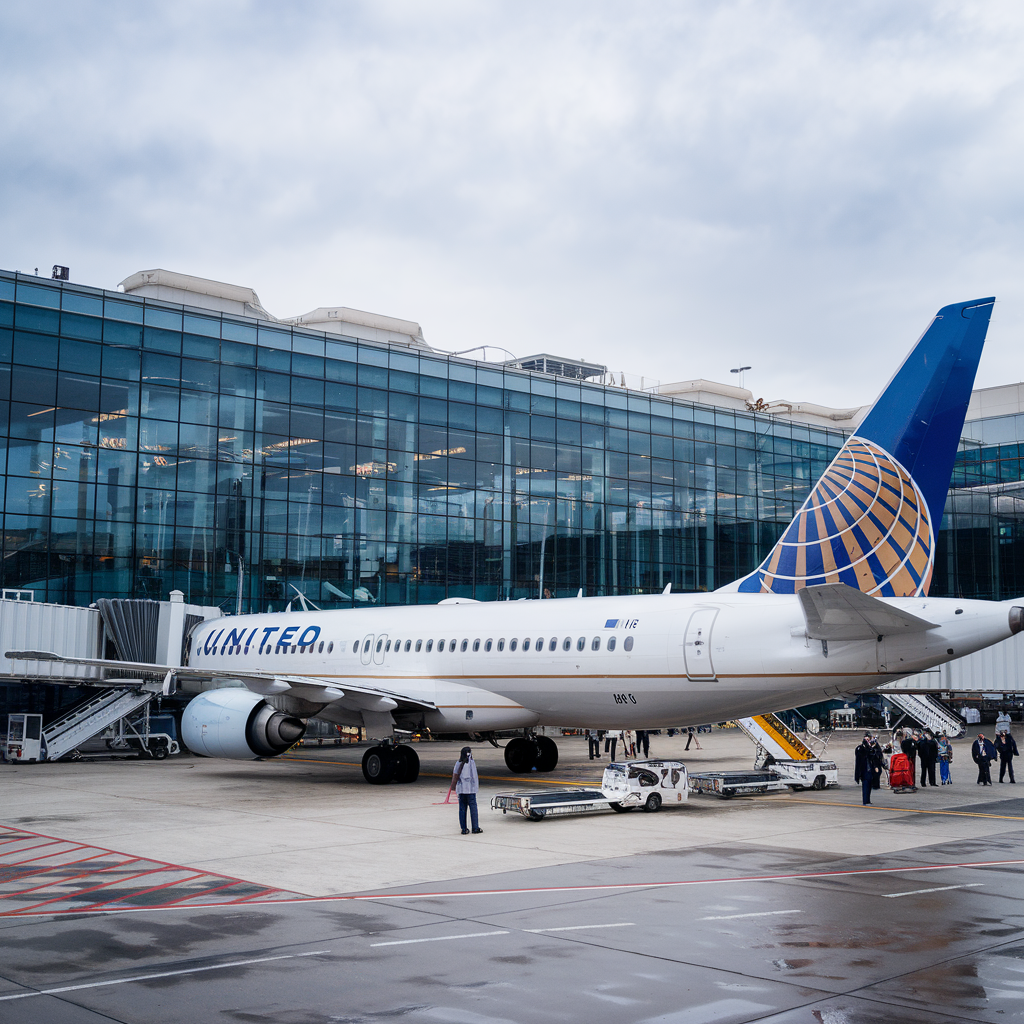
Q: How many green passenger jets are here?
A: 0